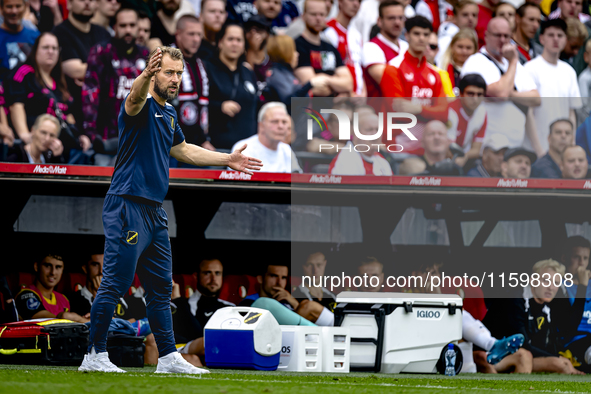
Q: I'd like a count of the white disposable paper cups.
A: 0